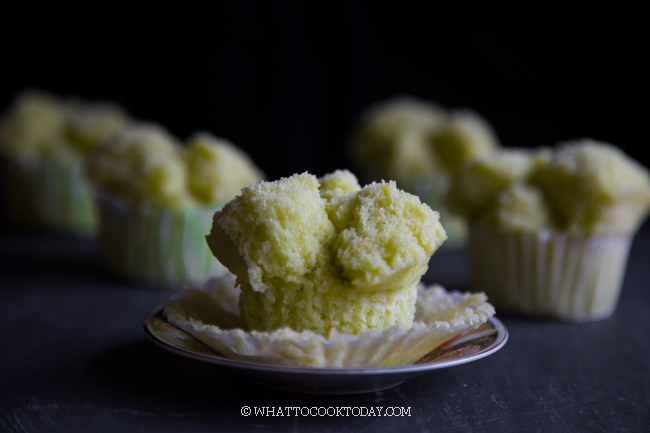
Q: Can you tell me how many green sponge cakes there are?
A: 5